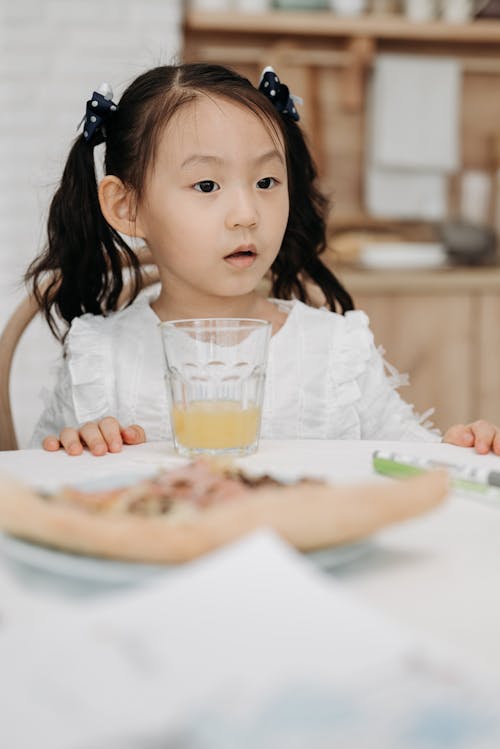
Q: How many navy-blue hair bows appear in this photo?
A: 2